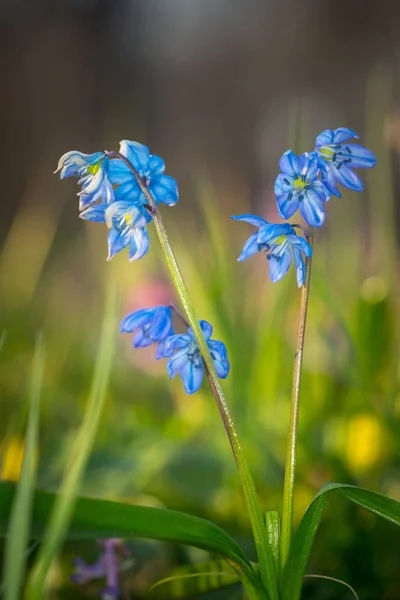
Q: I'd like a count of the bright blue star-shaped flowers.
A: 8